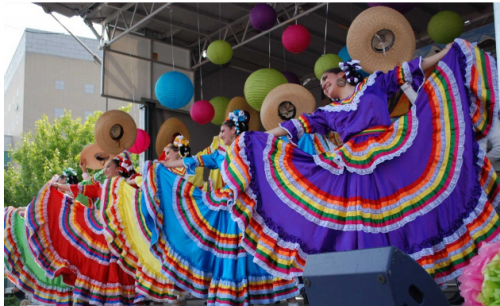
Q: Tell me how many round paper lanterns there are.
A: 13